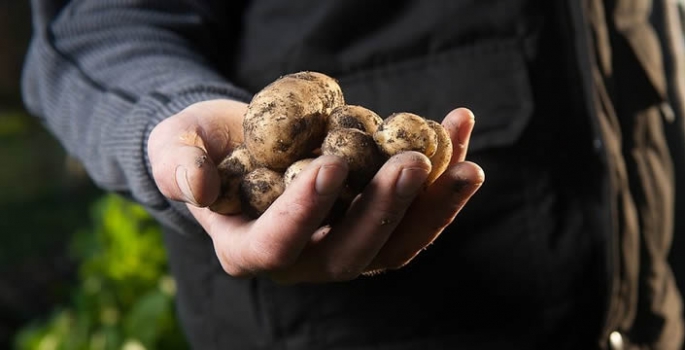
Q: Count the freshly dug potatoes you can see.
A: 8